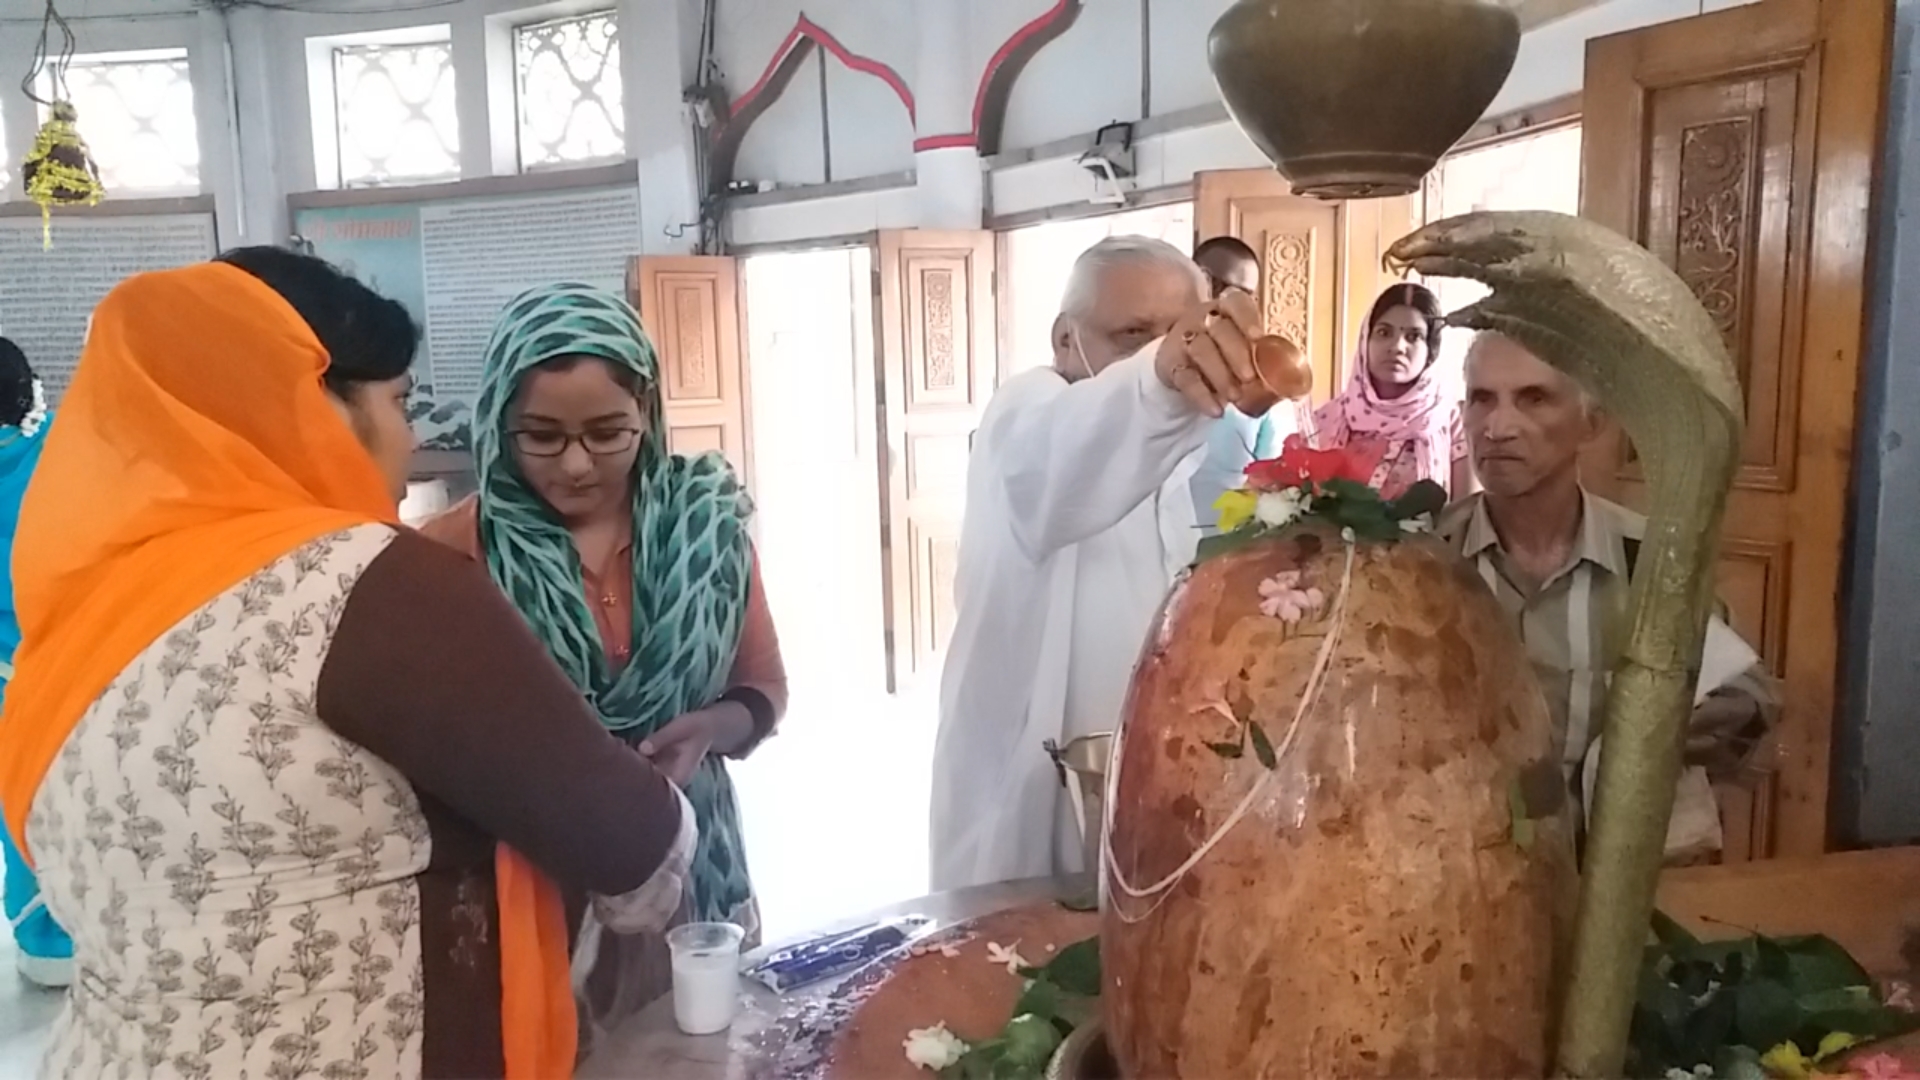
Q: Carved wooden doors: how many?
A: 4